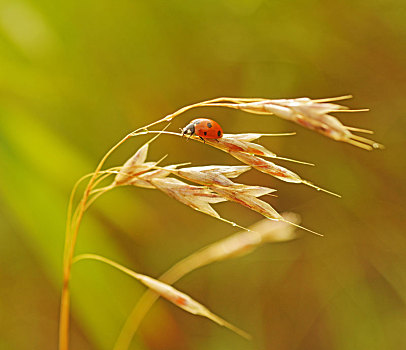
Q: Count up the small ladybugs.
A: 1